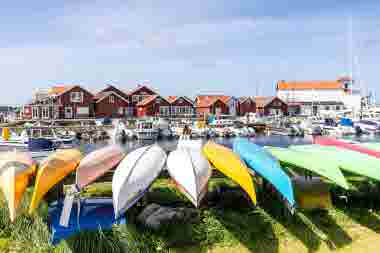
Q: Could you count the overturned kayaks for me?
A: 10